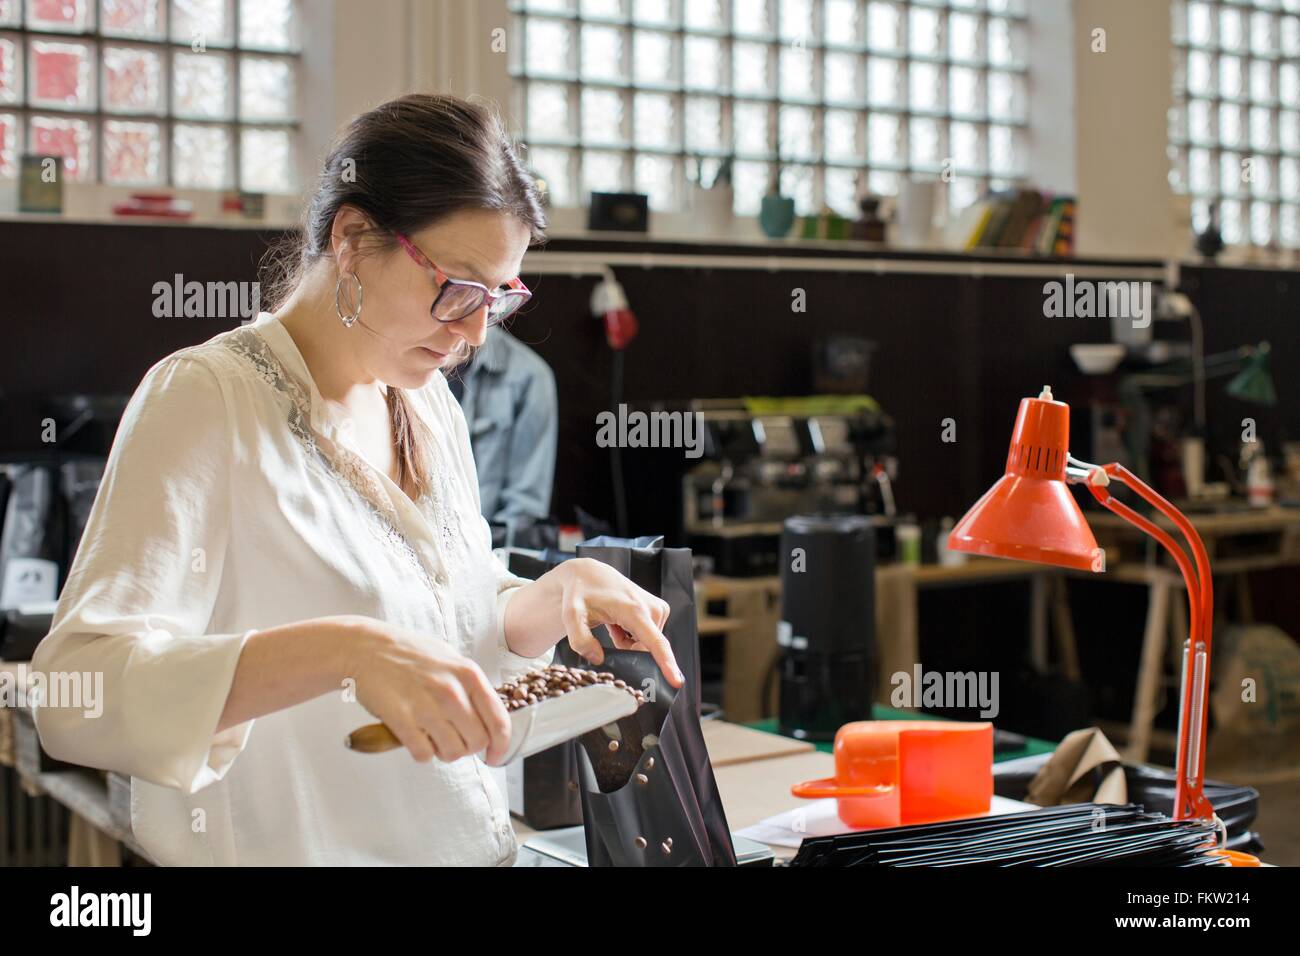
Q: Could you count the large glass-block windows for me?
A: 3